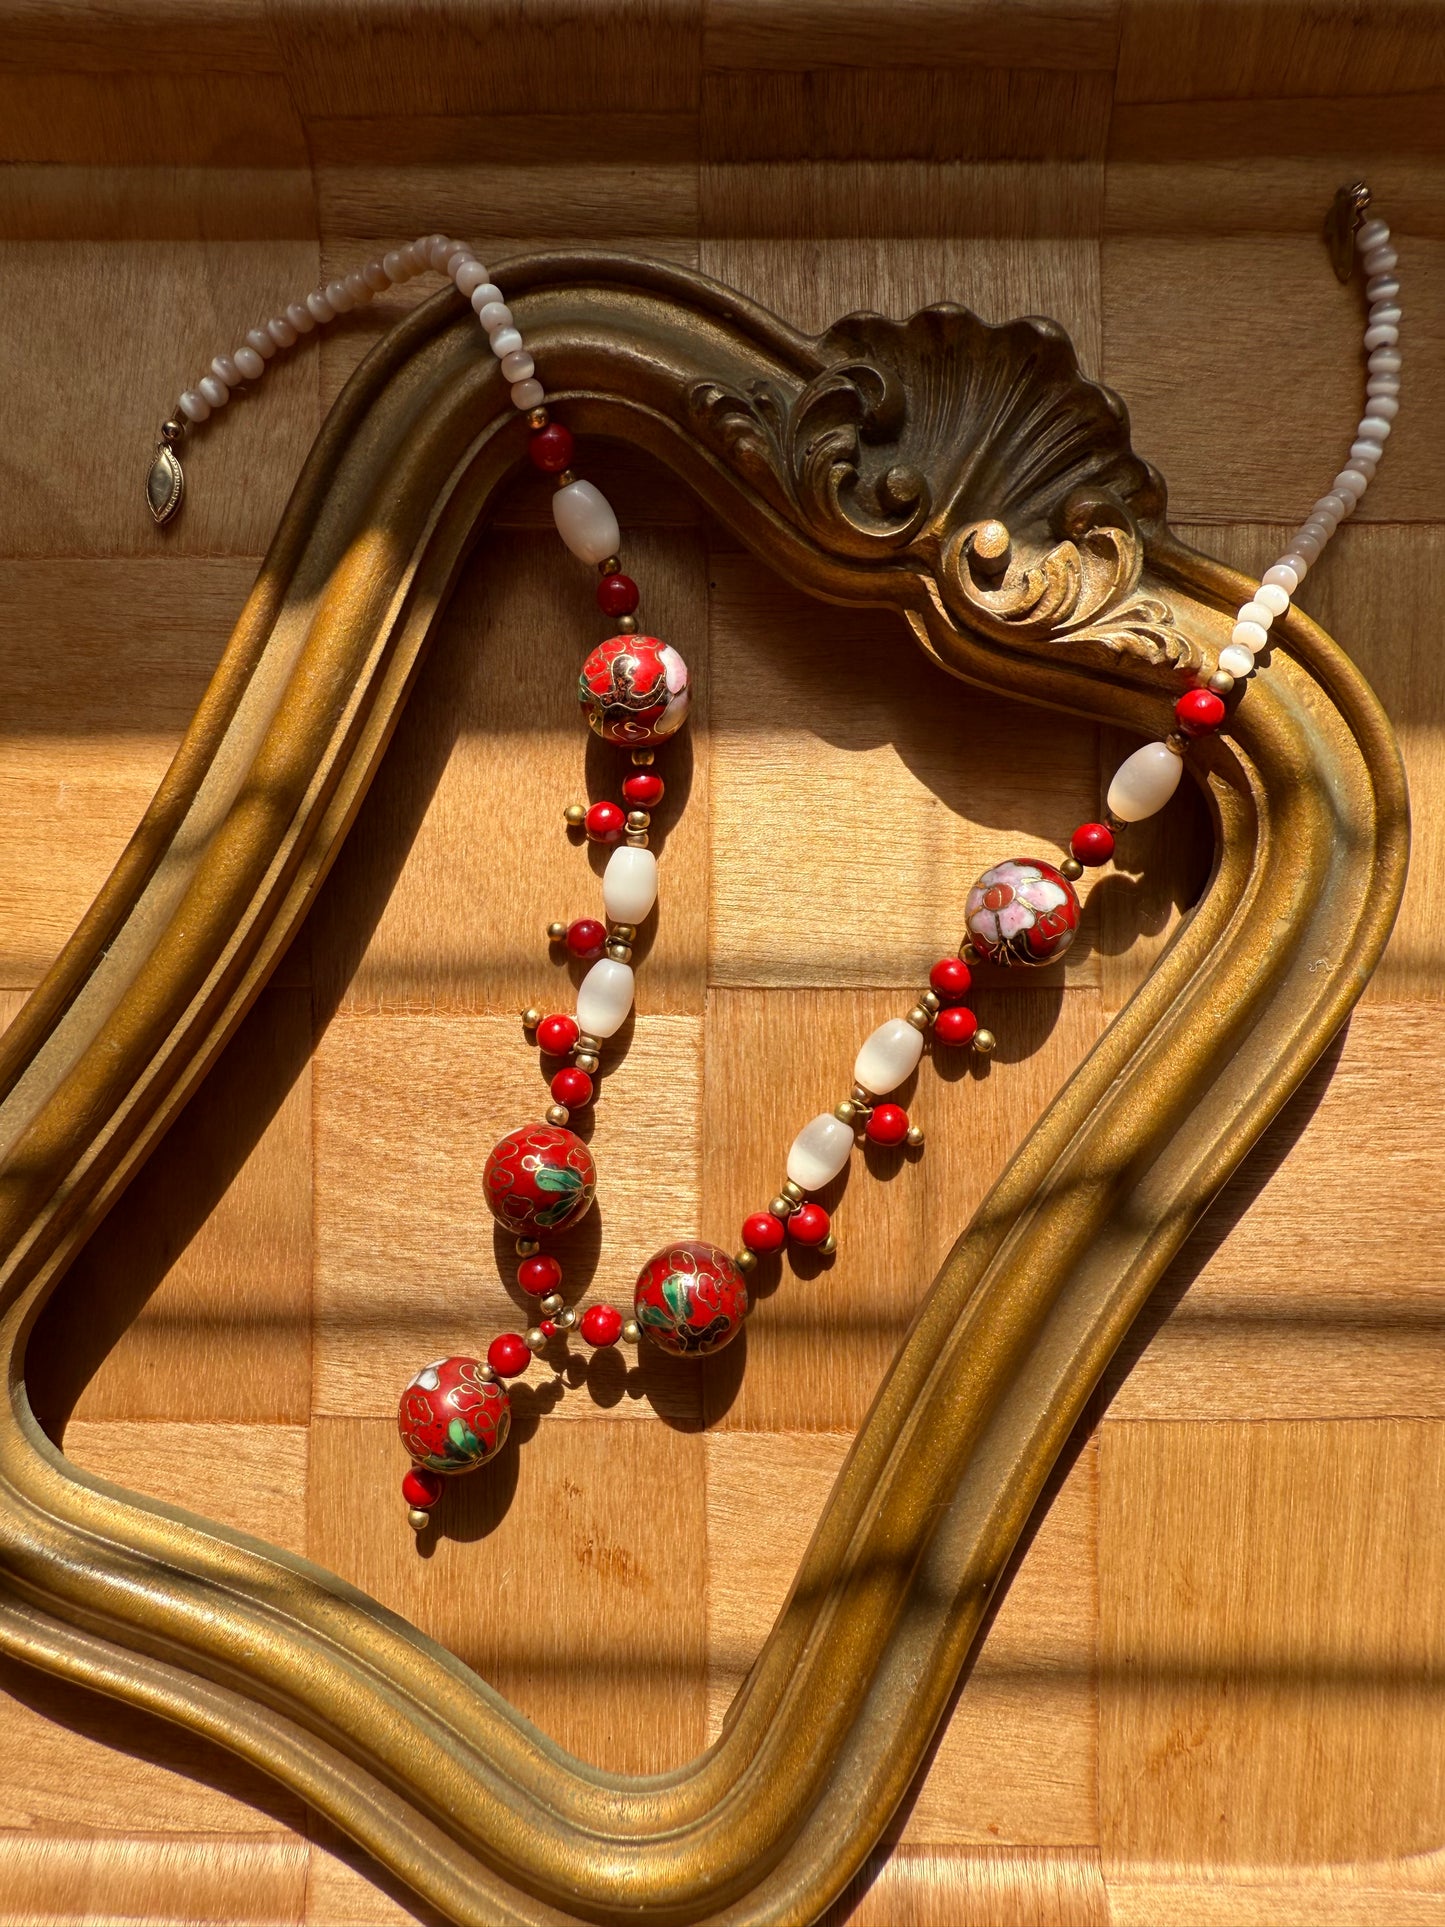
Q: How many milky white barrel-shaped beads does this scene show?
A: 6